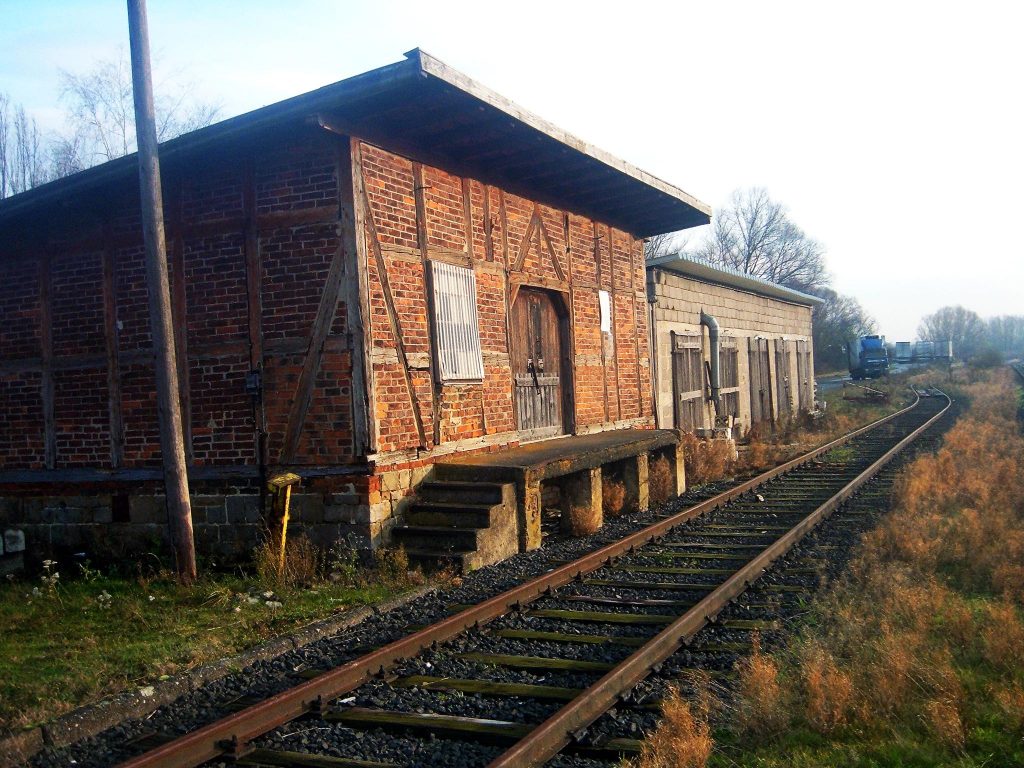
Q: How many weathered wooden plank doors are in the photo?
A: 6